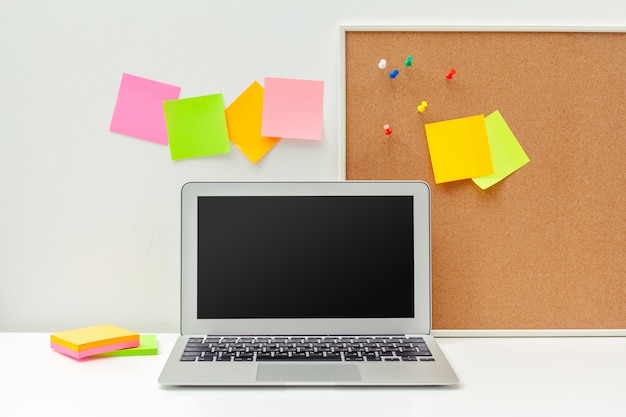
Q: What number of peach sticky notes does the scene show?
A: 1